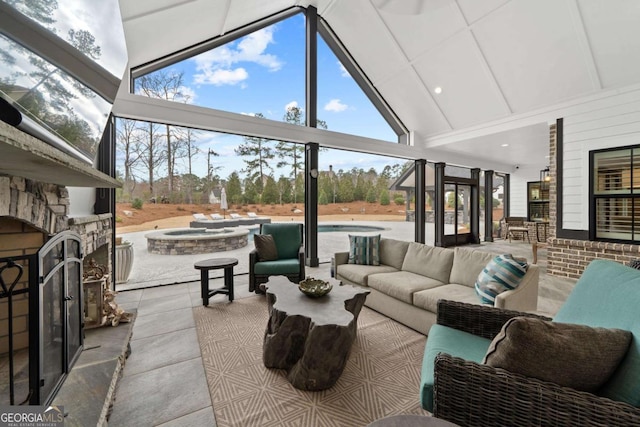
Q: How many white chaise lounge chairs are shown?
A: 4